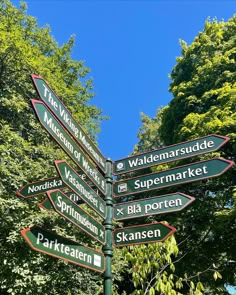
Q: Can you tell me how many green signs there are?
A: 11